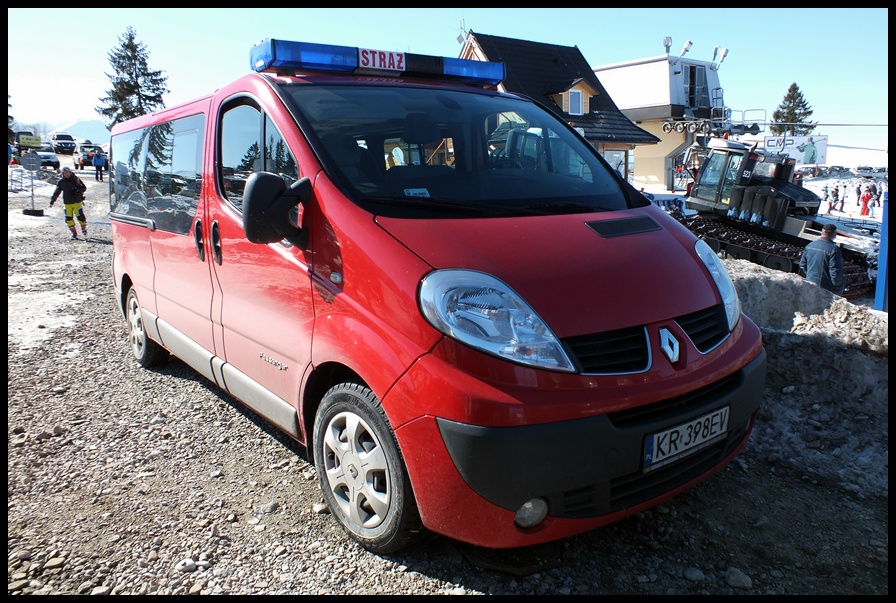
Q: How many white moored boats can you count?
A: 0